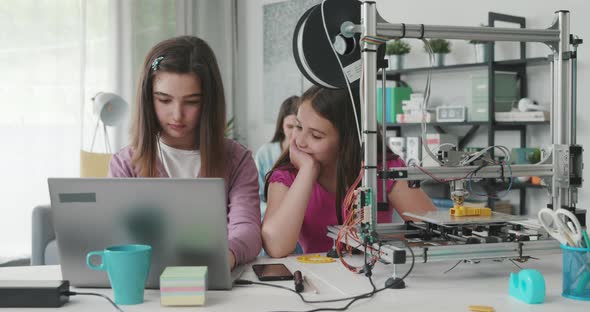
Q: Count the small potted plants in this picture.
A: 3